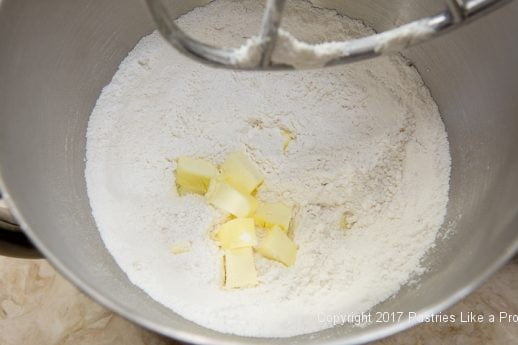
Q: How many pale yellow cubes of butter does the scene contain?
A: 7